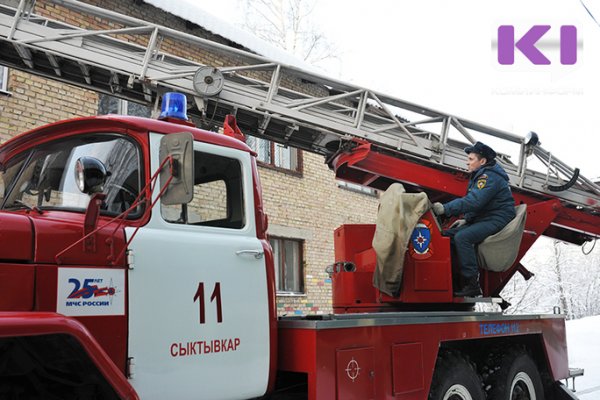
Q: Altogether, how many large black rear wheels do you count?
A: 2